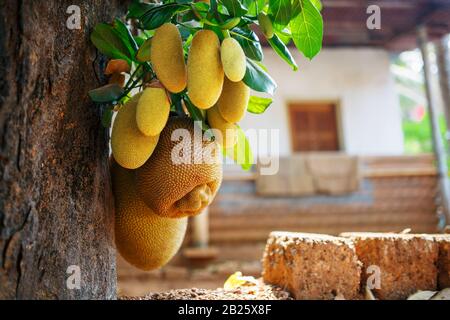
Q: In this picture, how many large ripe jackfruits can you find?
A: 2